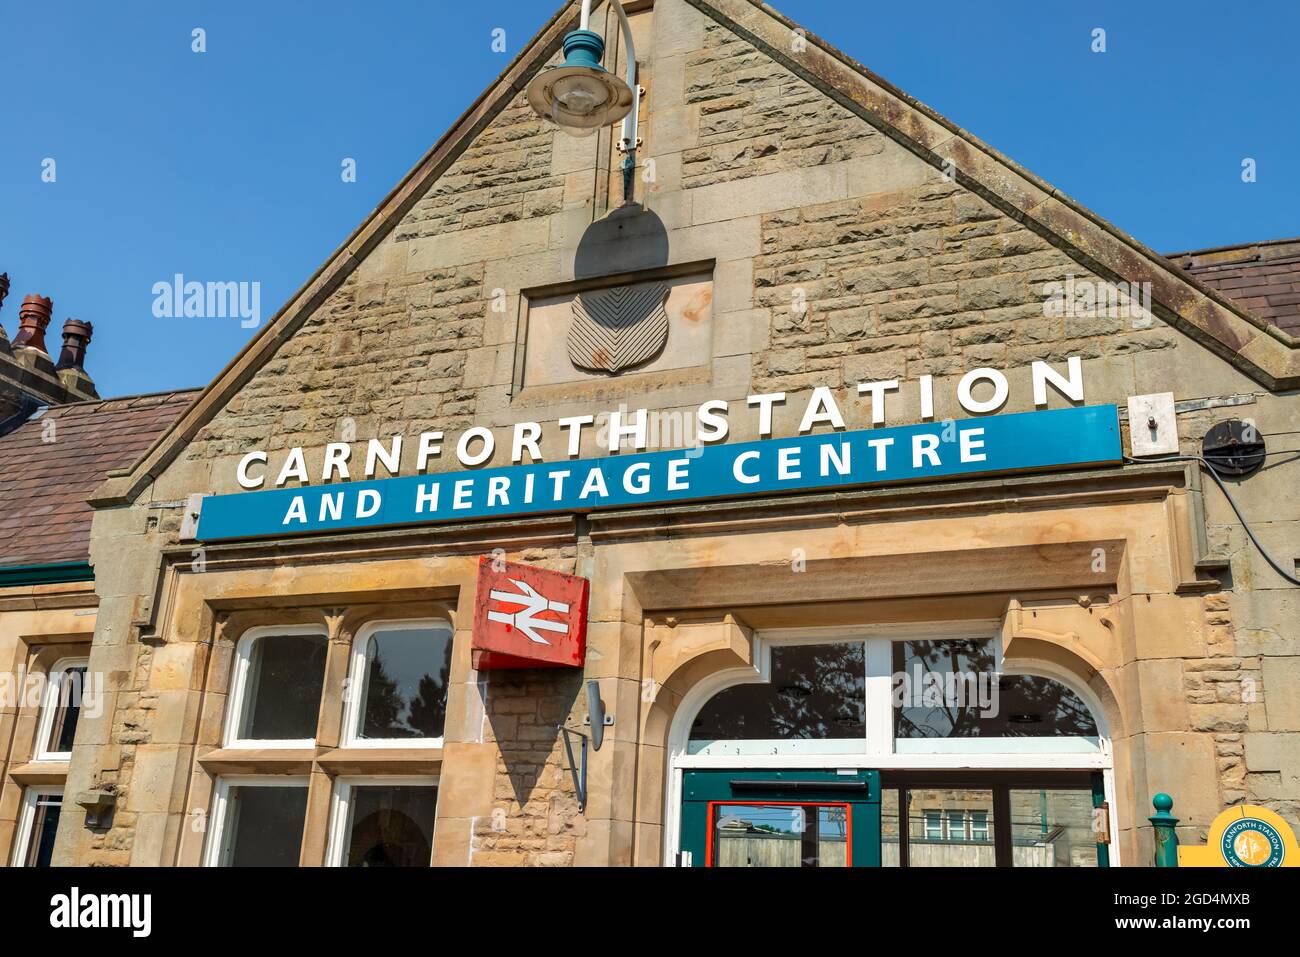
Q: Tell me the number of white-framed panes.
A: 8